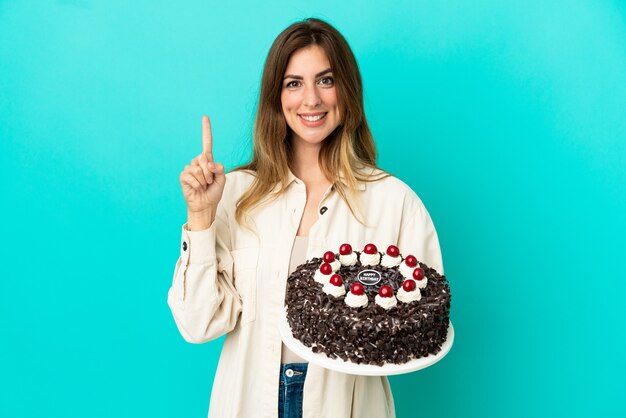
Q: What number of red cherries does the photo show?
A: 11